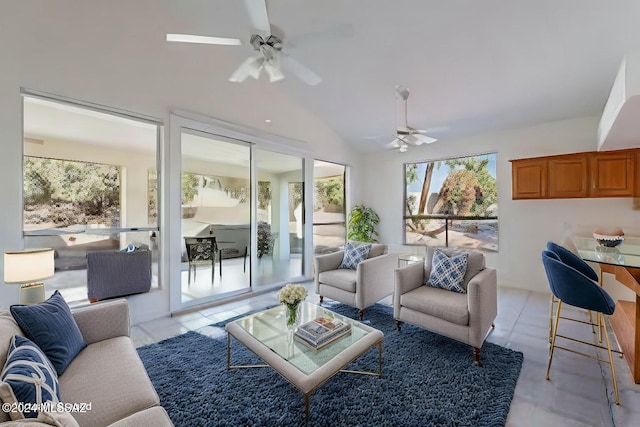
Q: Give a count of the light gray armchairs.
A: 2